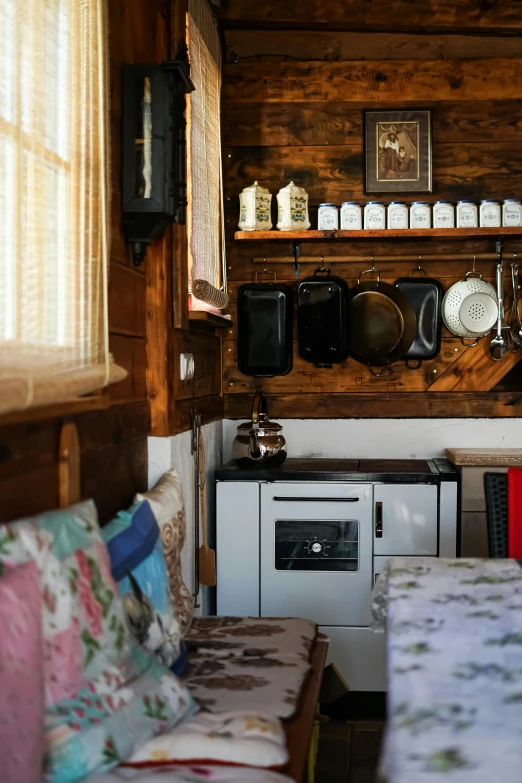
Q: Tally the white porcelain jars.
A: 11